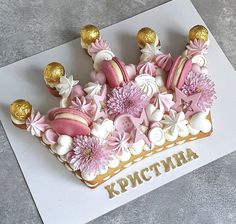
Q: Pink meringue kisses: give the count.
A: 8